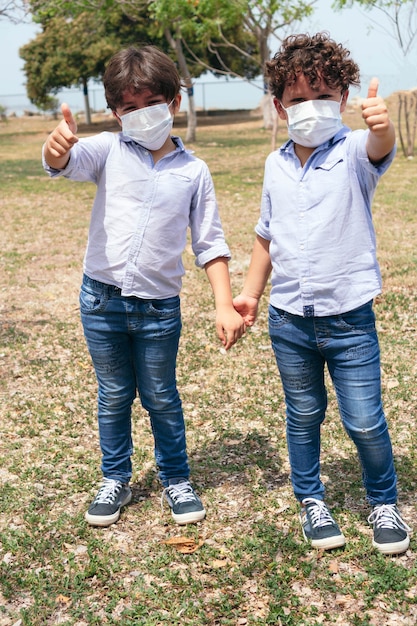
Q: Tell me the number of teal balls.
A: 0